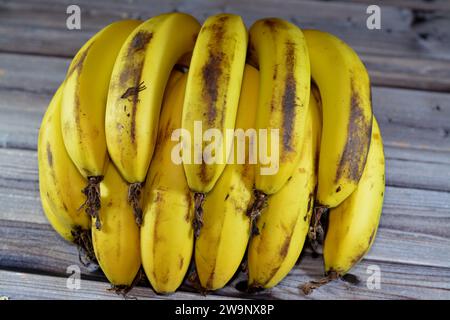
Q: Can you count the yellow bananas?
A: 11